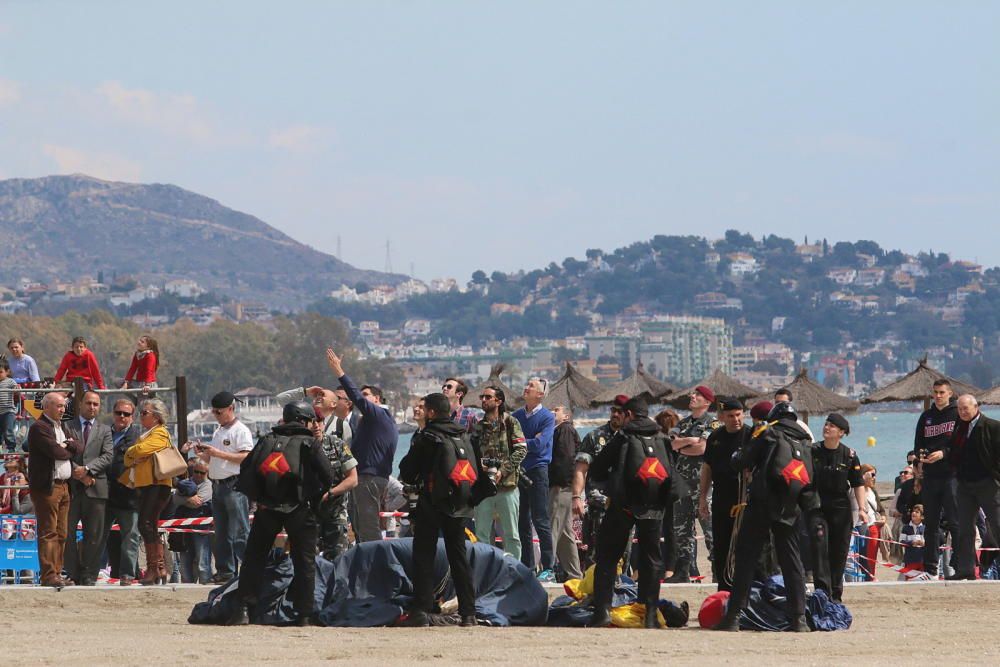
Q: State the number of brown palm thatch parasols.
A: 7